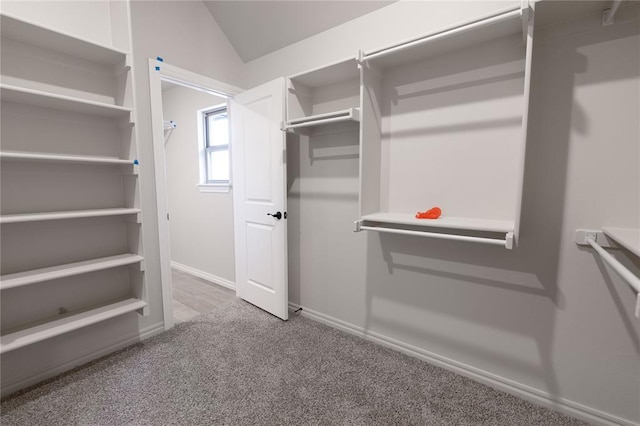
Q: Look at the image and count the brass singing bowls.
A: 0